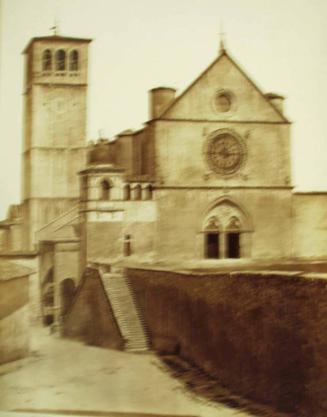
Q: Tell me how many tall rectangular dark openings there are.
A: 2